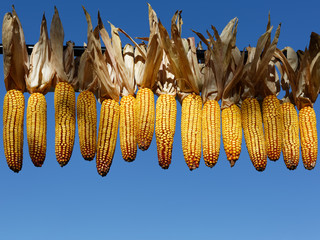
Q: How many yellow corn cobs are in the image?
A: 15